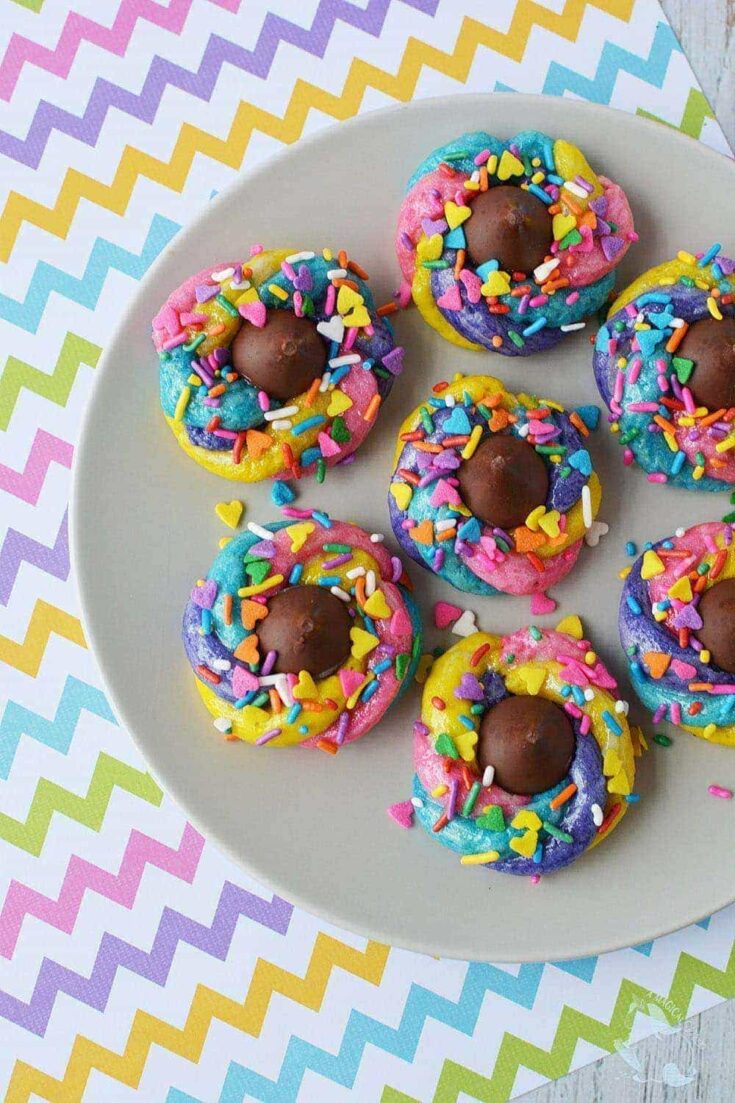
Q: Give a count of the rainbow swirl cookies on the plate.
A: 7